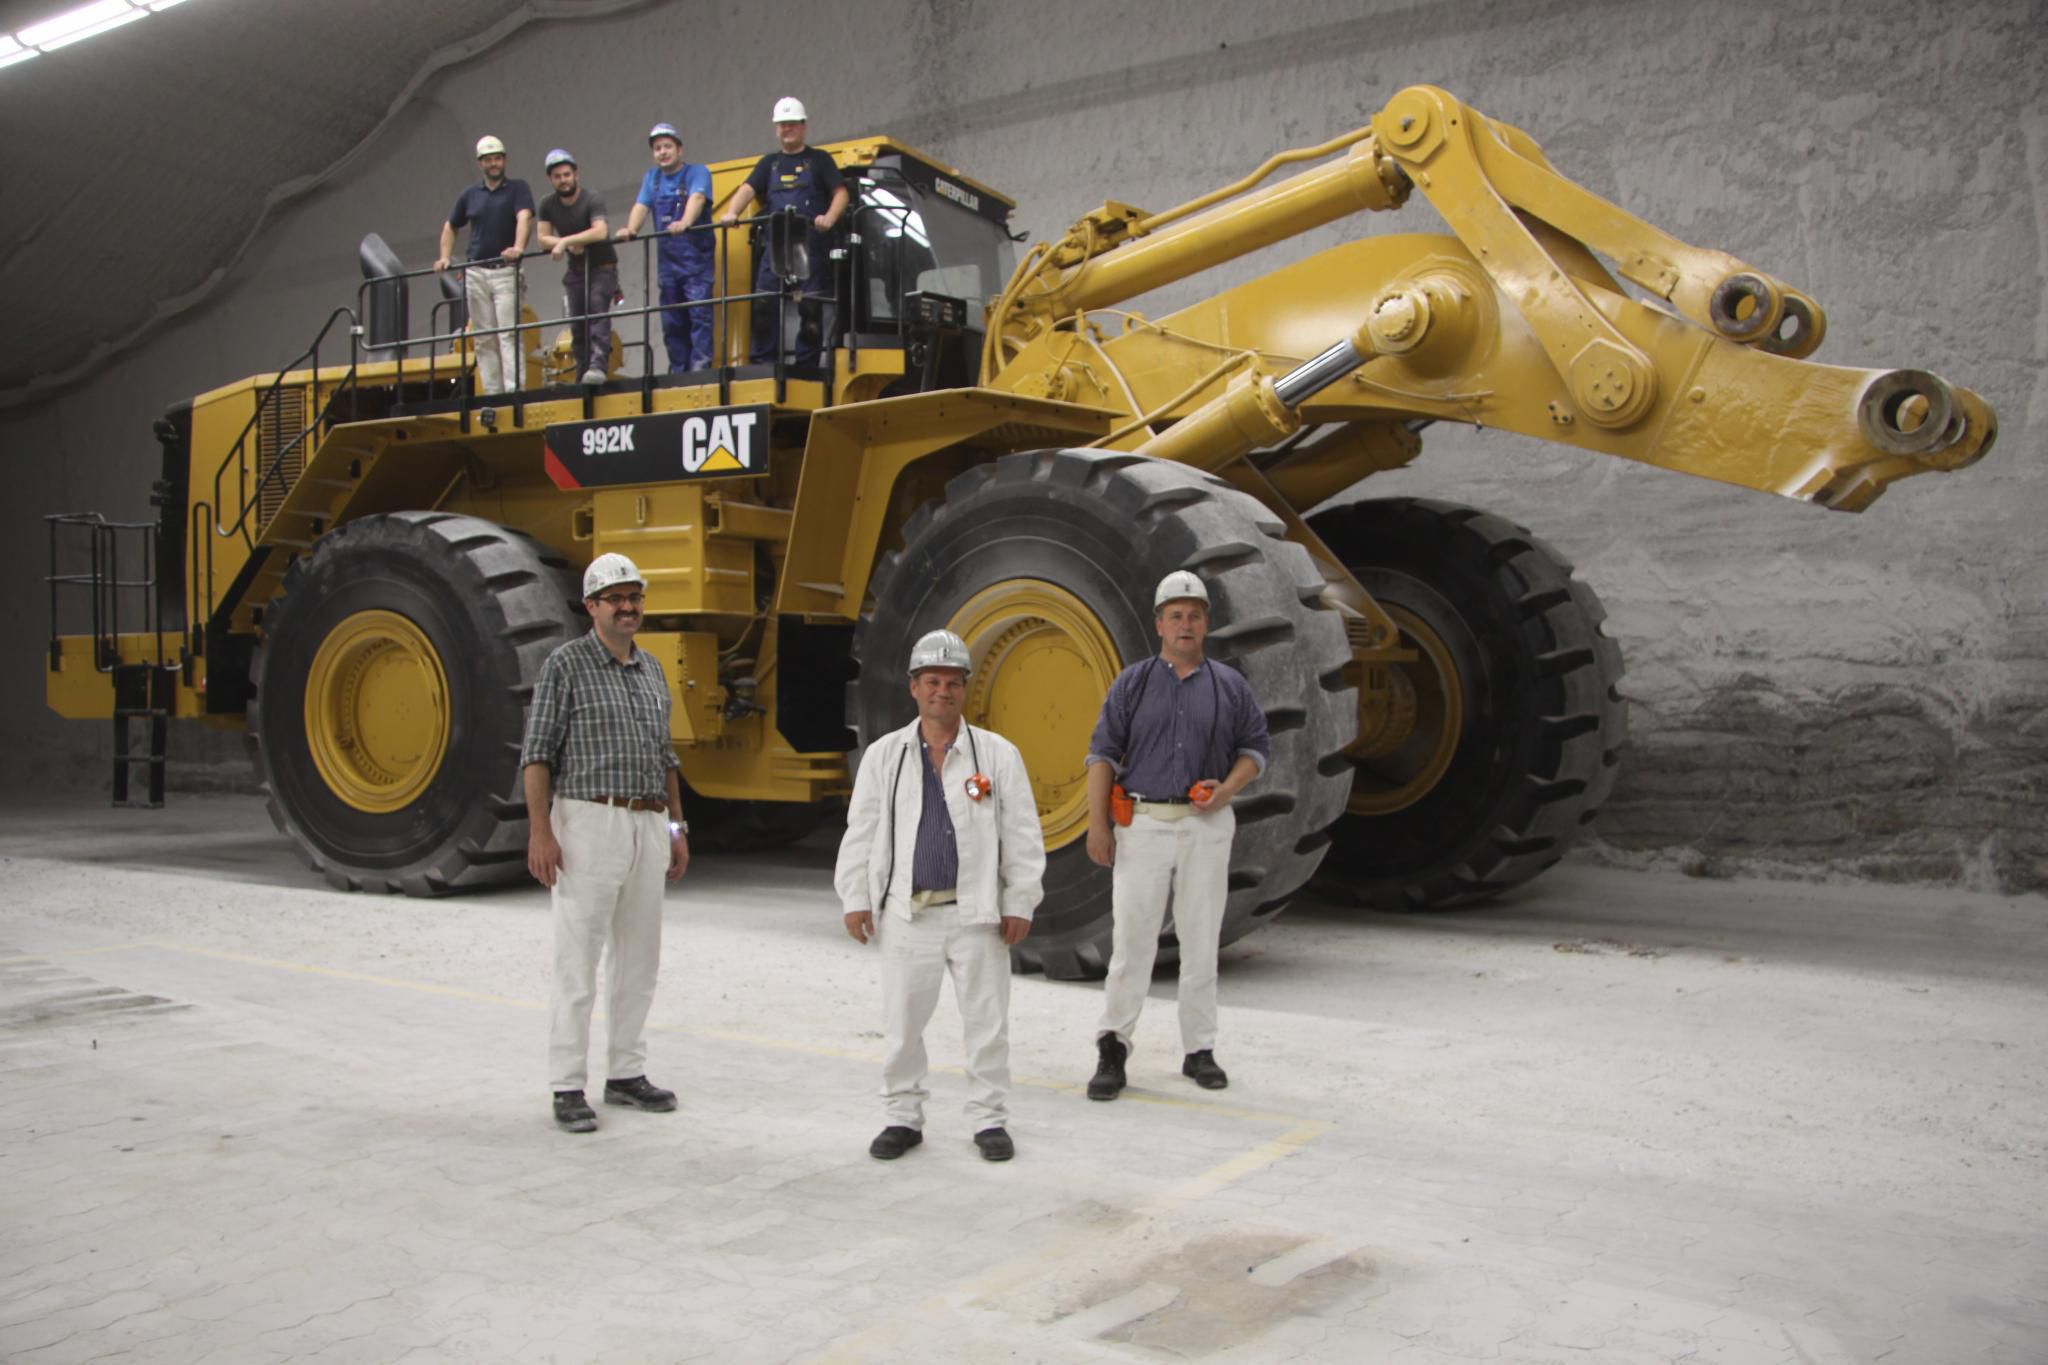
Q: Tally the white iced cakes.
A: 0